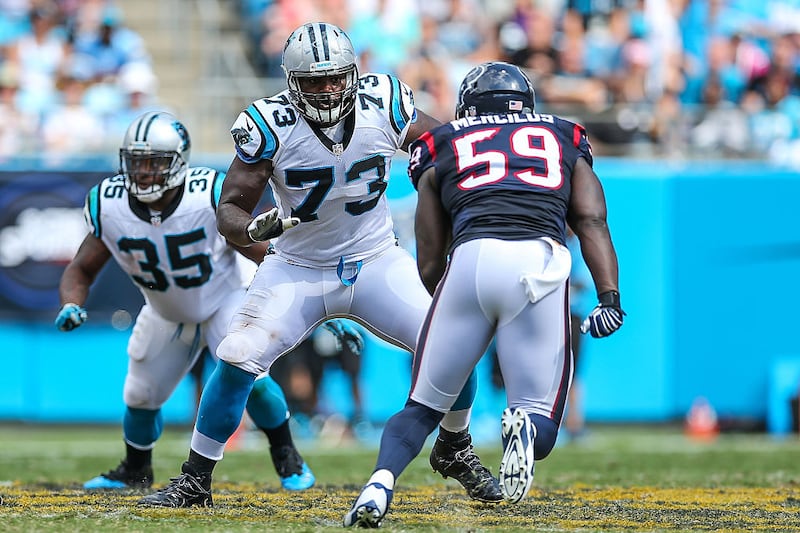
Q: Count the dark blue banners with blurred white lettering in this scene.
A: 1